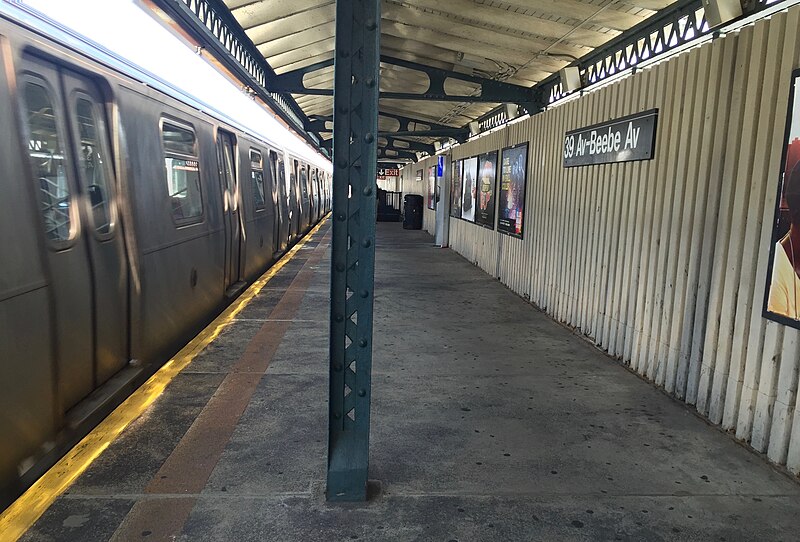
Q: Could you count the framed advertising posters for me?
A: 6